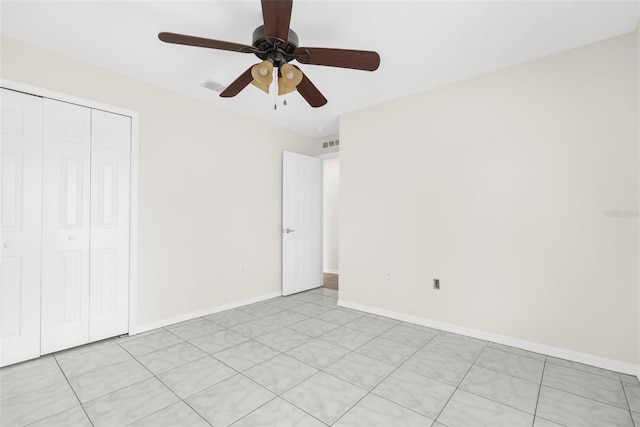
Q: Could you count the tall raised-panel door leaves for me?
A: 4